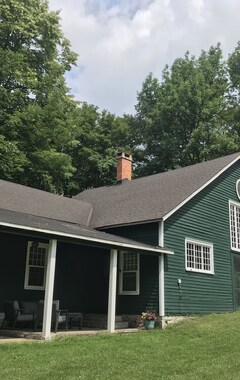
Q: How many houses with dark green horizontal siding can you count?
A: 1